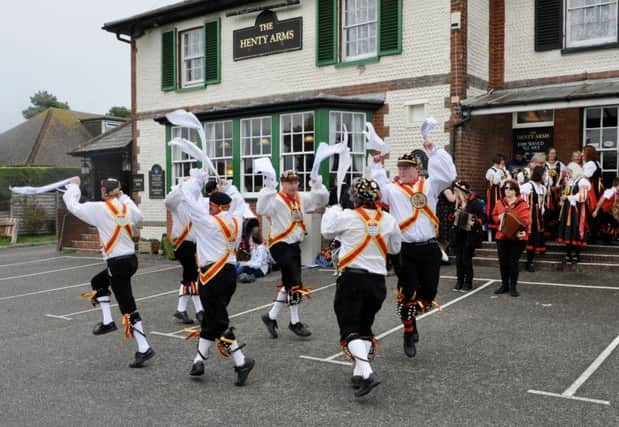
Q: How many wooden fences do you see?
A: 1